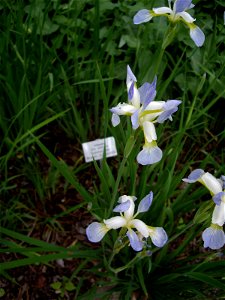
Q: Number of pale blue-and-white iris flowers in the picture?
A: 4